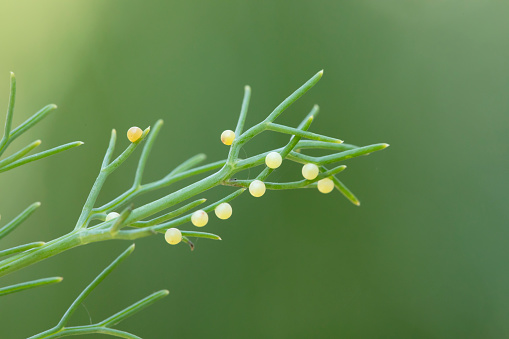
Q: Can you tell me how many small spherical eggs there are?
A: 10